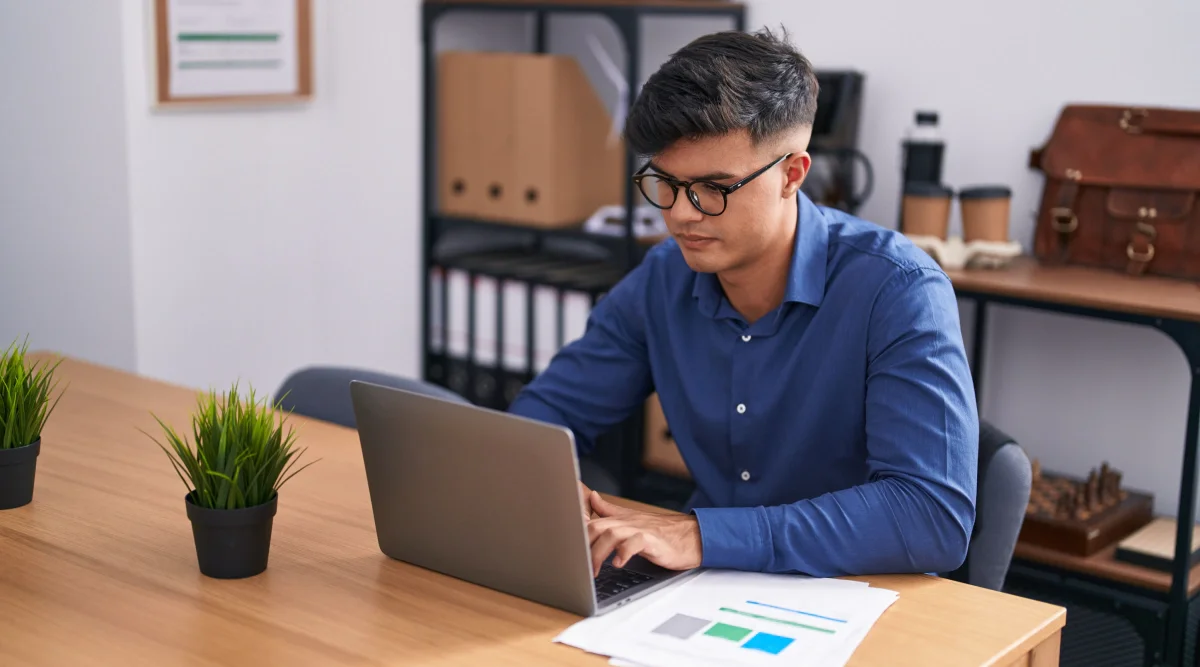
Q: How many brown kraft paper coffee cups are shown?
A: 2